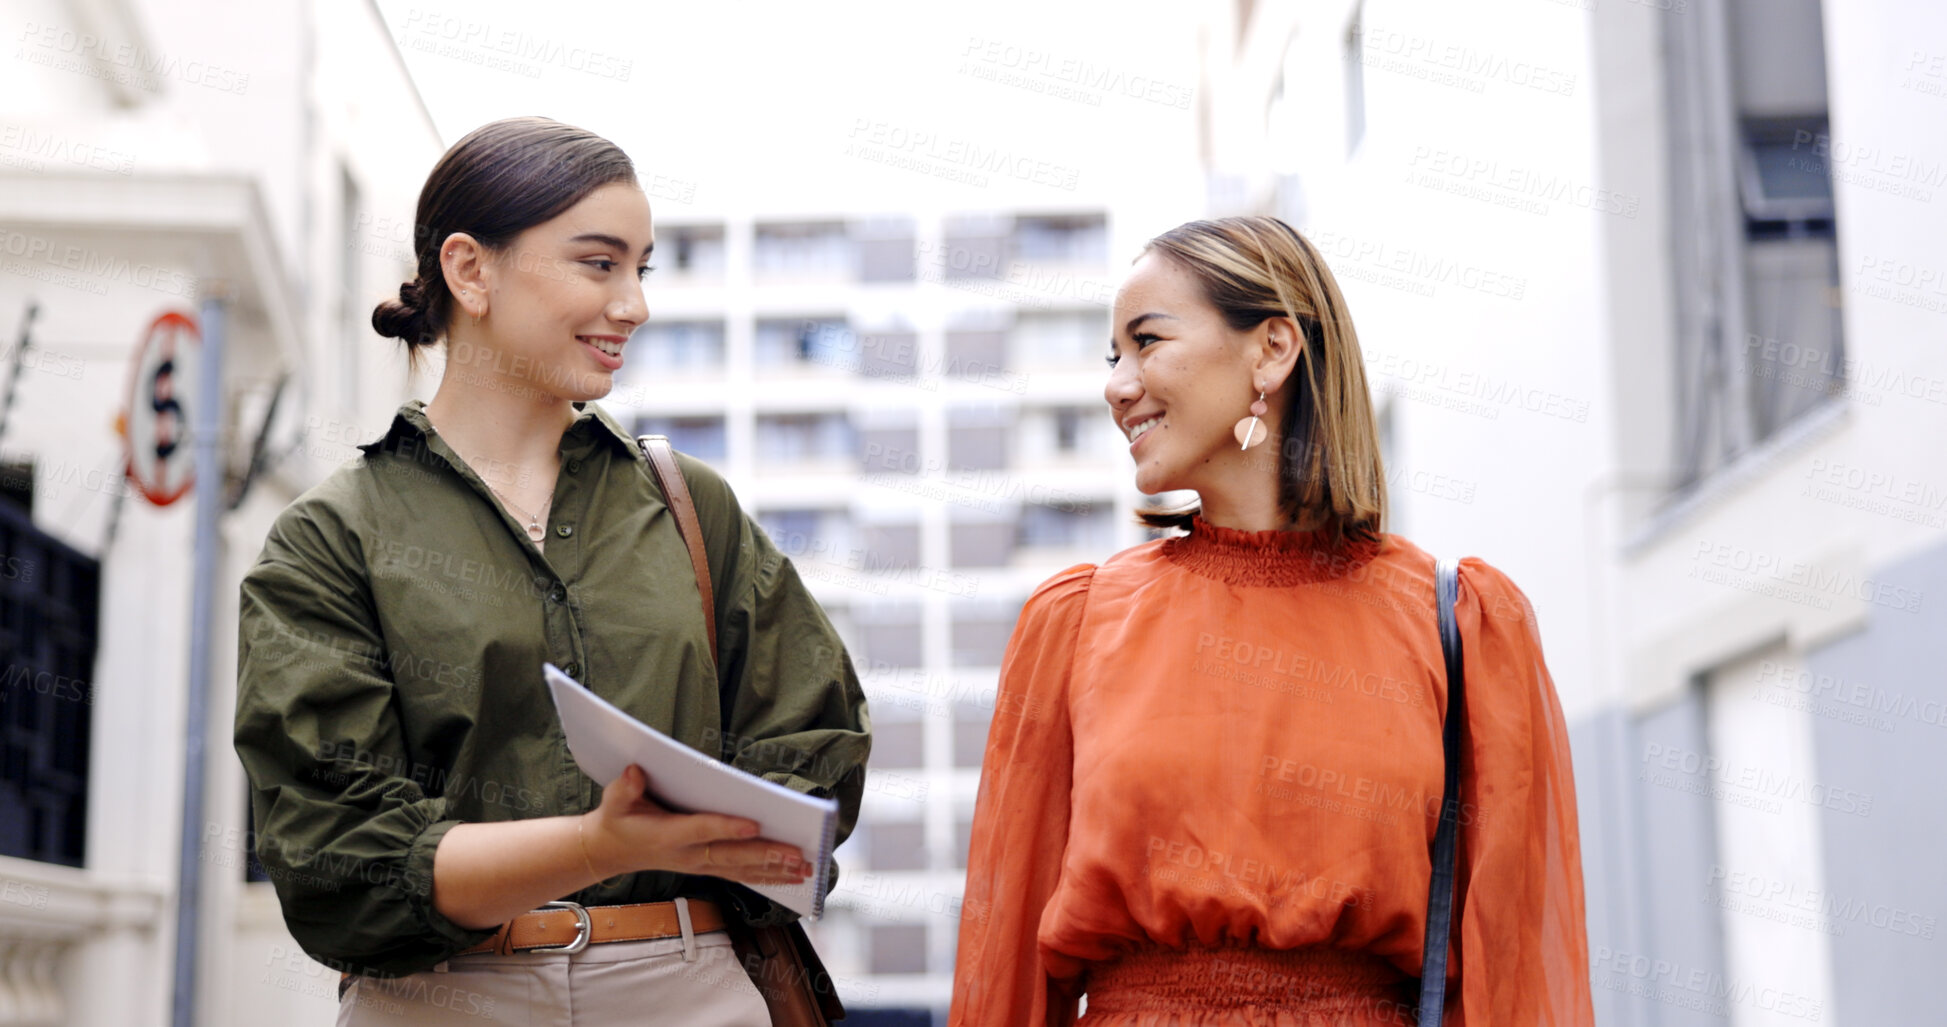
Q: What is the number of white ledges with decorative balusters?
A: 1